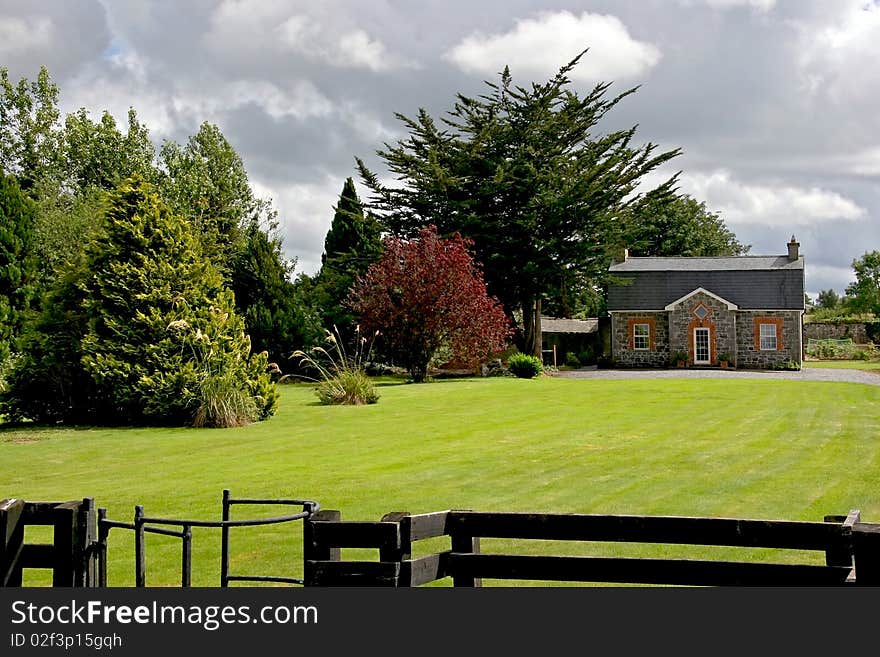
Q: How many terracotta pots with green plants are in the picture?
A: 2